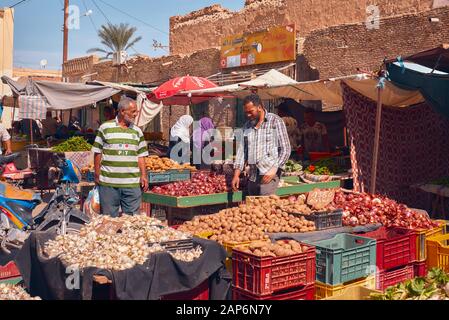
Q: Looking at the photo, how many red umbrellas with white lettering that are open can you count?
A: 1